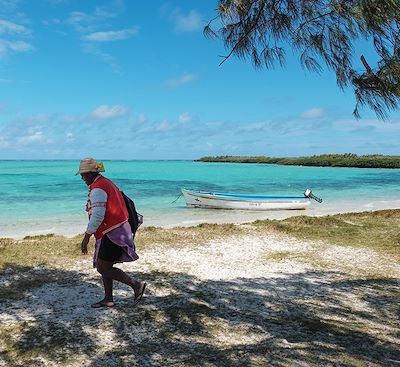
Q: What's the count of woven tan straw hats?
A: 1